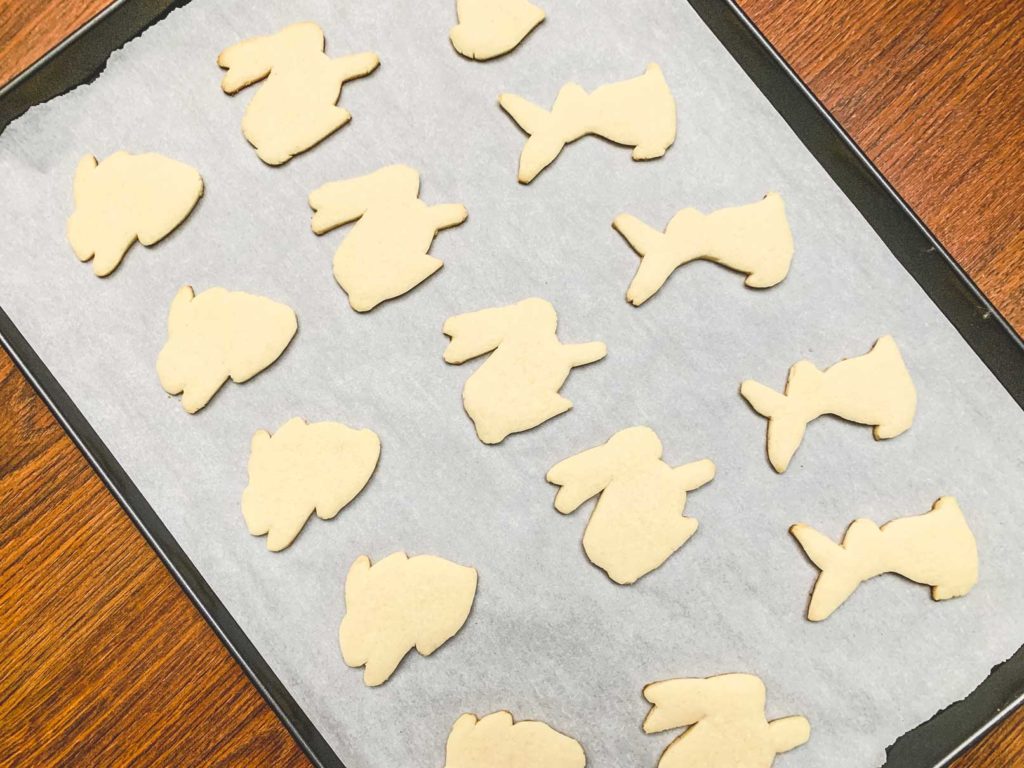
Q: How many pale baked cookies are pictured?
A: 15